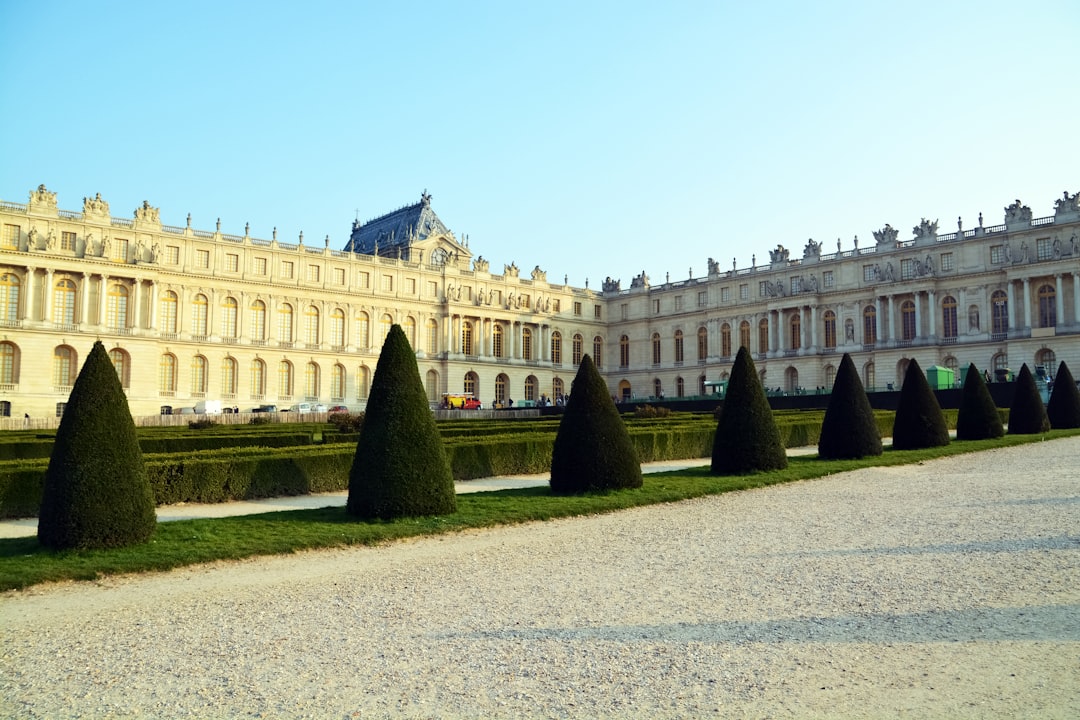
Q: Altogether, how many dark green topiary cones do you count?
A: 9